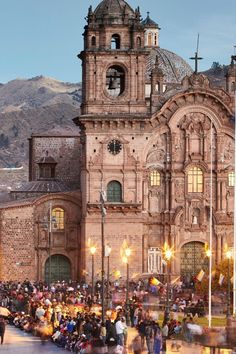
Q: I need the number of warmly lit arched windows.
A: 4